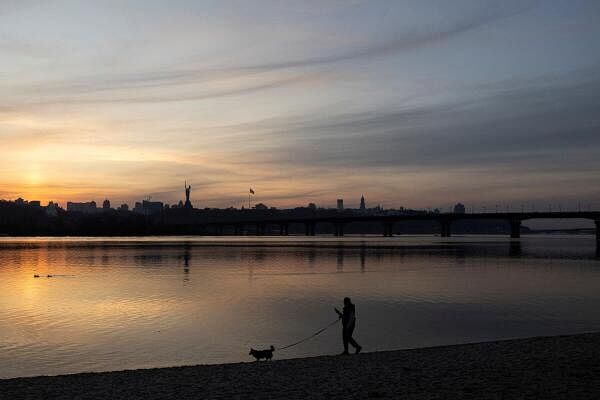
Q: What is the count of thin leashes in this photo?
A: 1